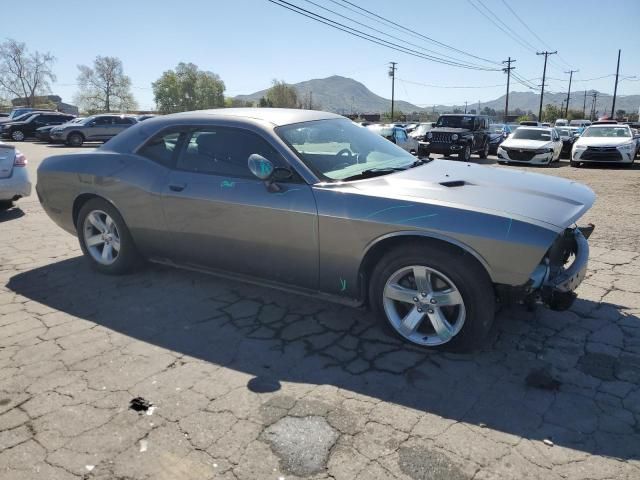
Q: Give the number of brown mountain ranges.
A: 2